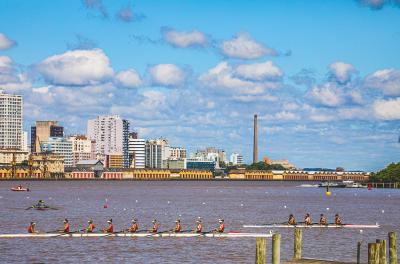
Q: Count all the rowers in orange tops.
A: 9